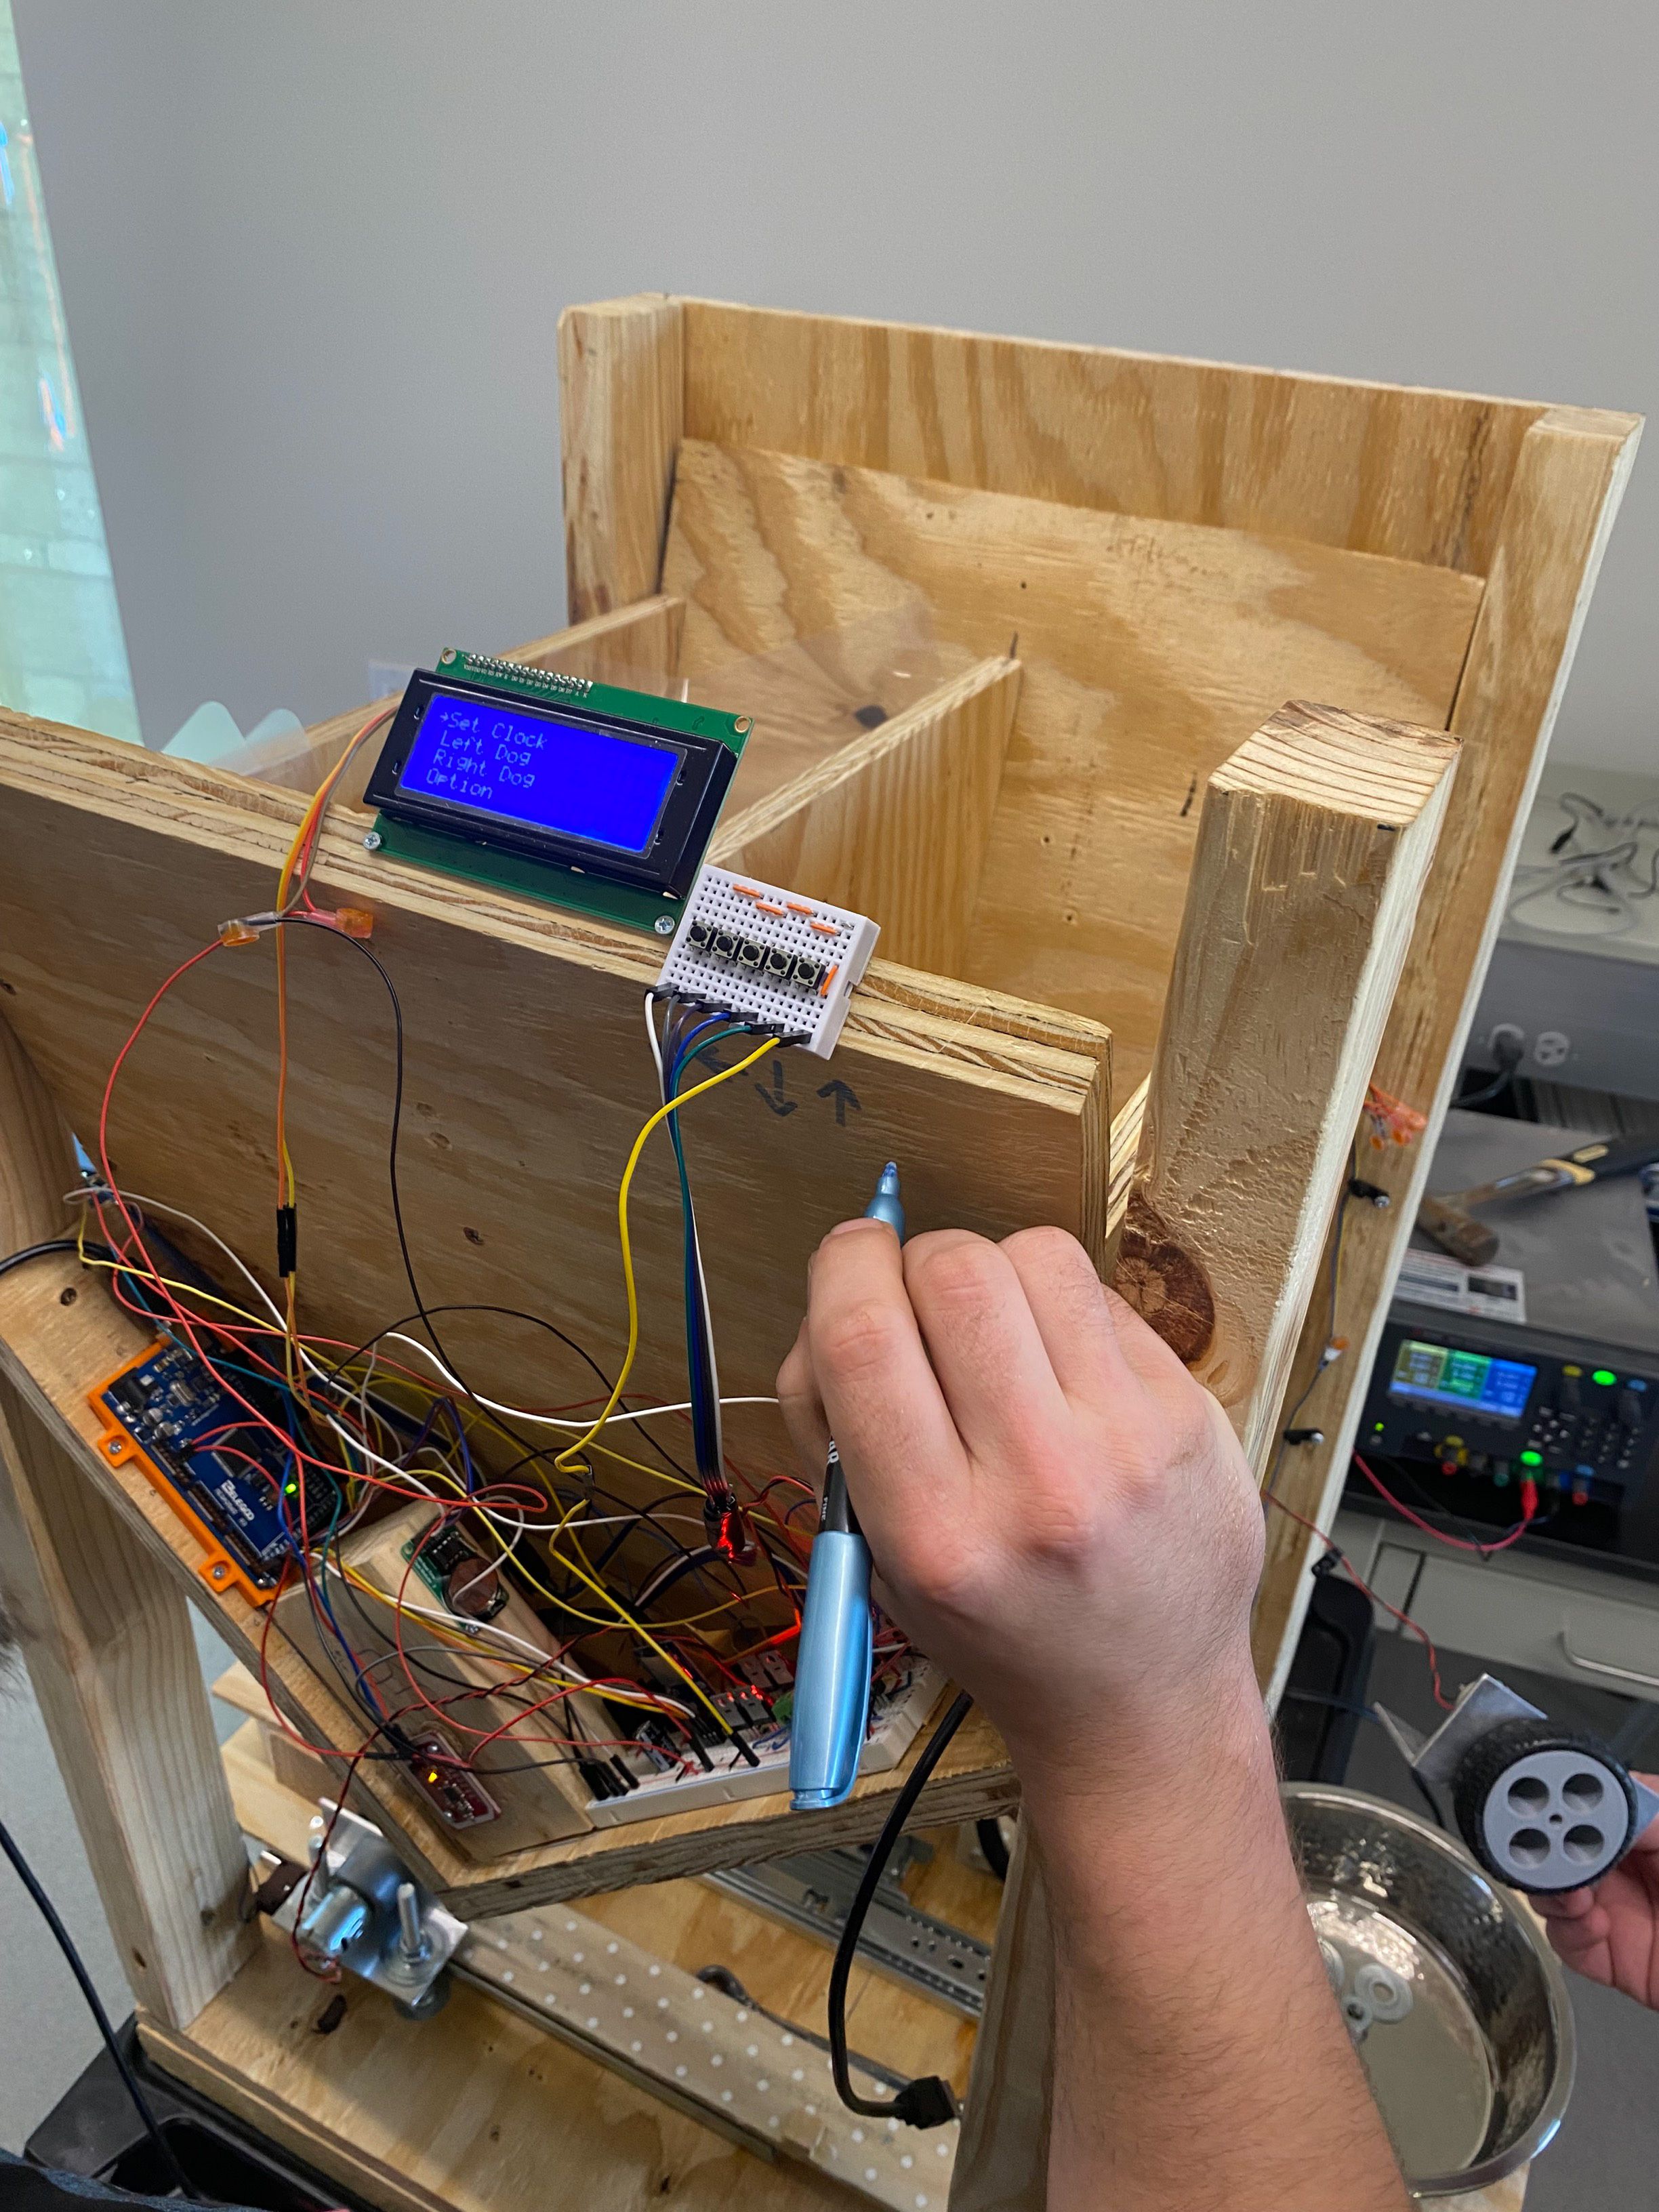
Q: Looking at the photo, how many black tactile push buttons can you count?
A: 5